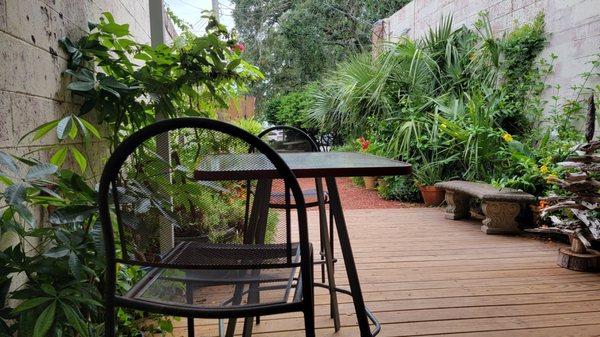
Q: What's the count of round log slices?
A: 1